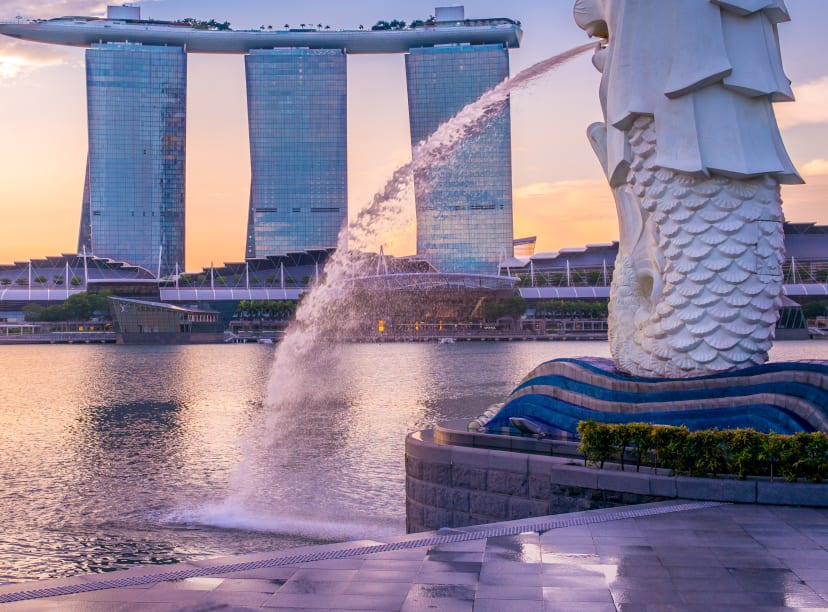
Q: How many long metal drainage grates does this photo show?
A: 1